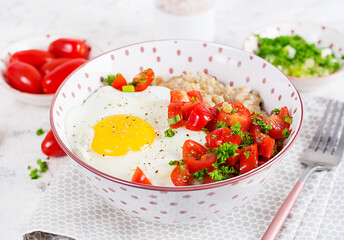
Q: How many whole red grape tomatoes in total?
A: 6